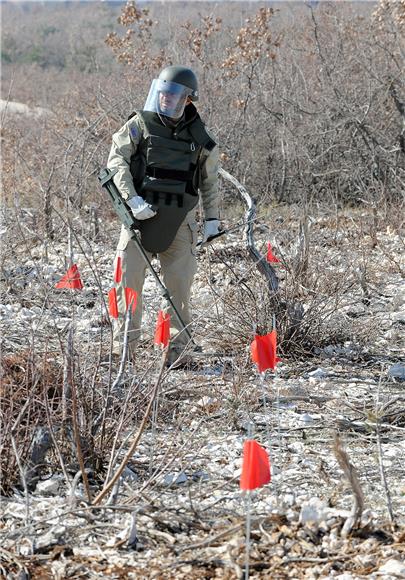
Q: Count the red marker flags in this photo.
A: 8